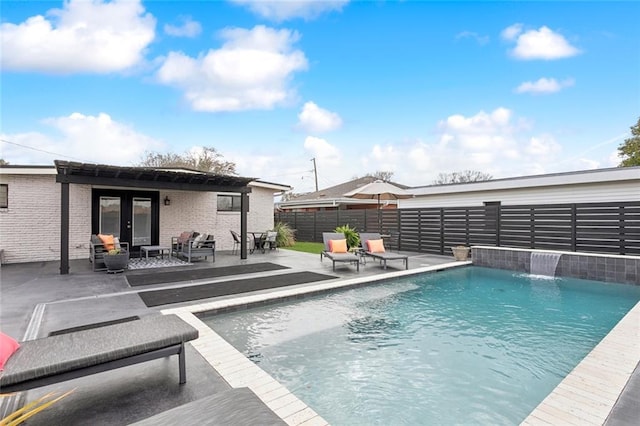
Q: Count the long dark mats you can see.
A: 2